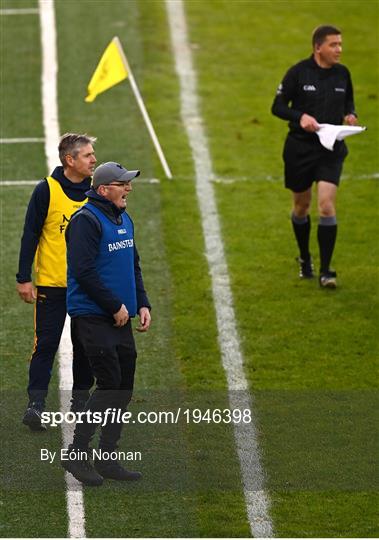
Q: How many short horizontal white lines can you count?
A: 3